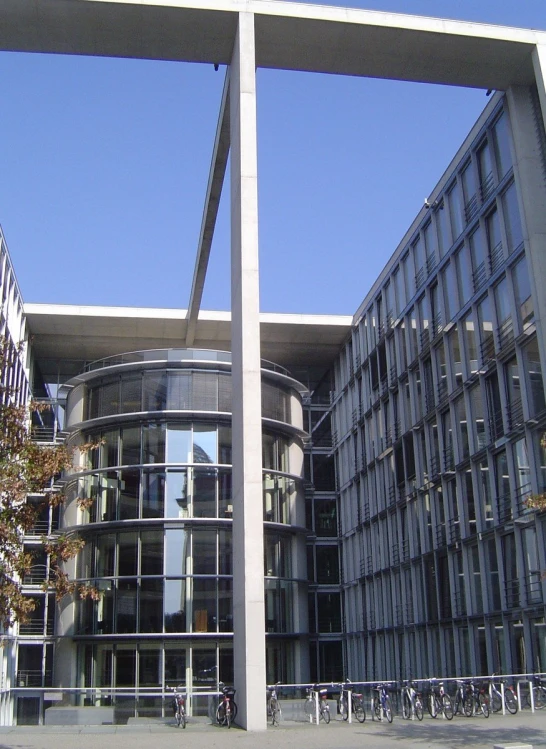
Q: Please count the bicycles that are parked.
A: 12